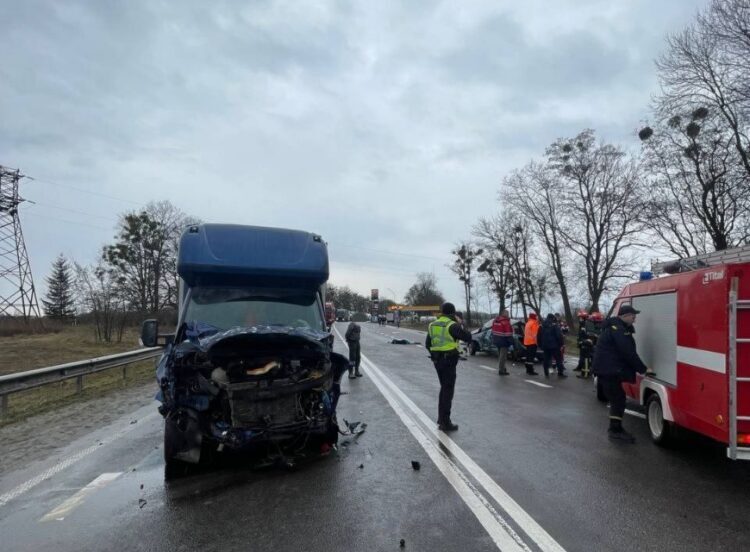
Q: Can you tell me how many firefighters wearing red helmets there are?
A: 2